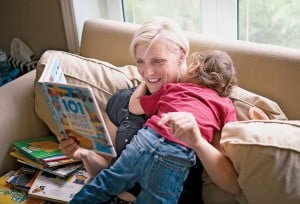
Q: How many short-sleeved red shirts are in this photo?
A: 1